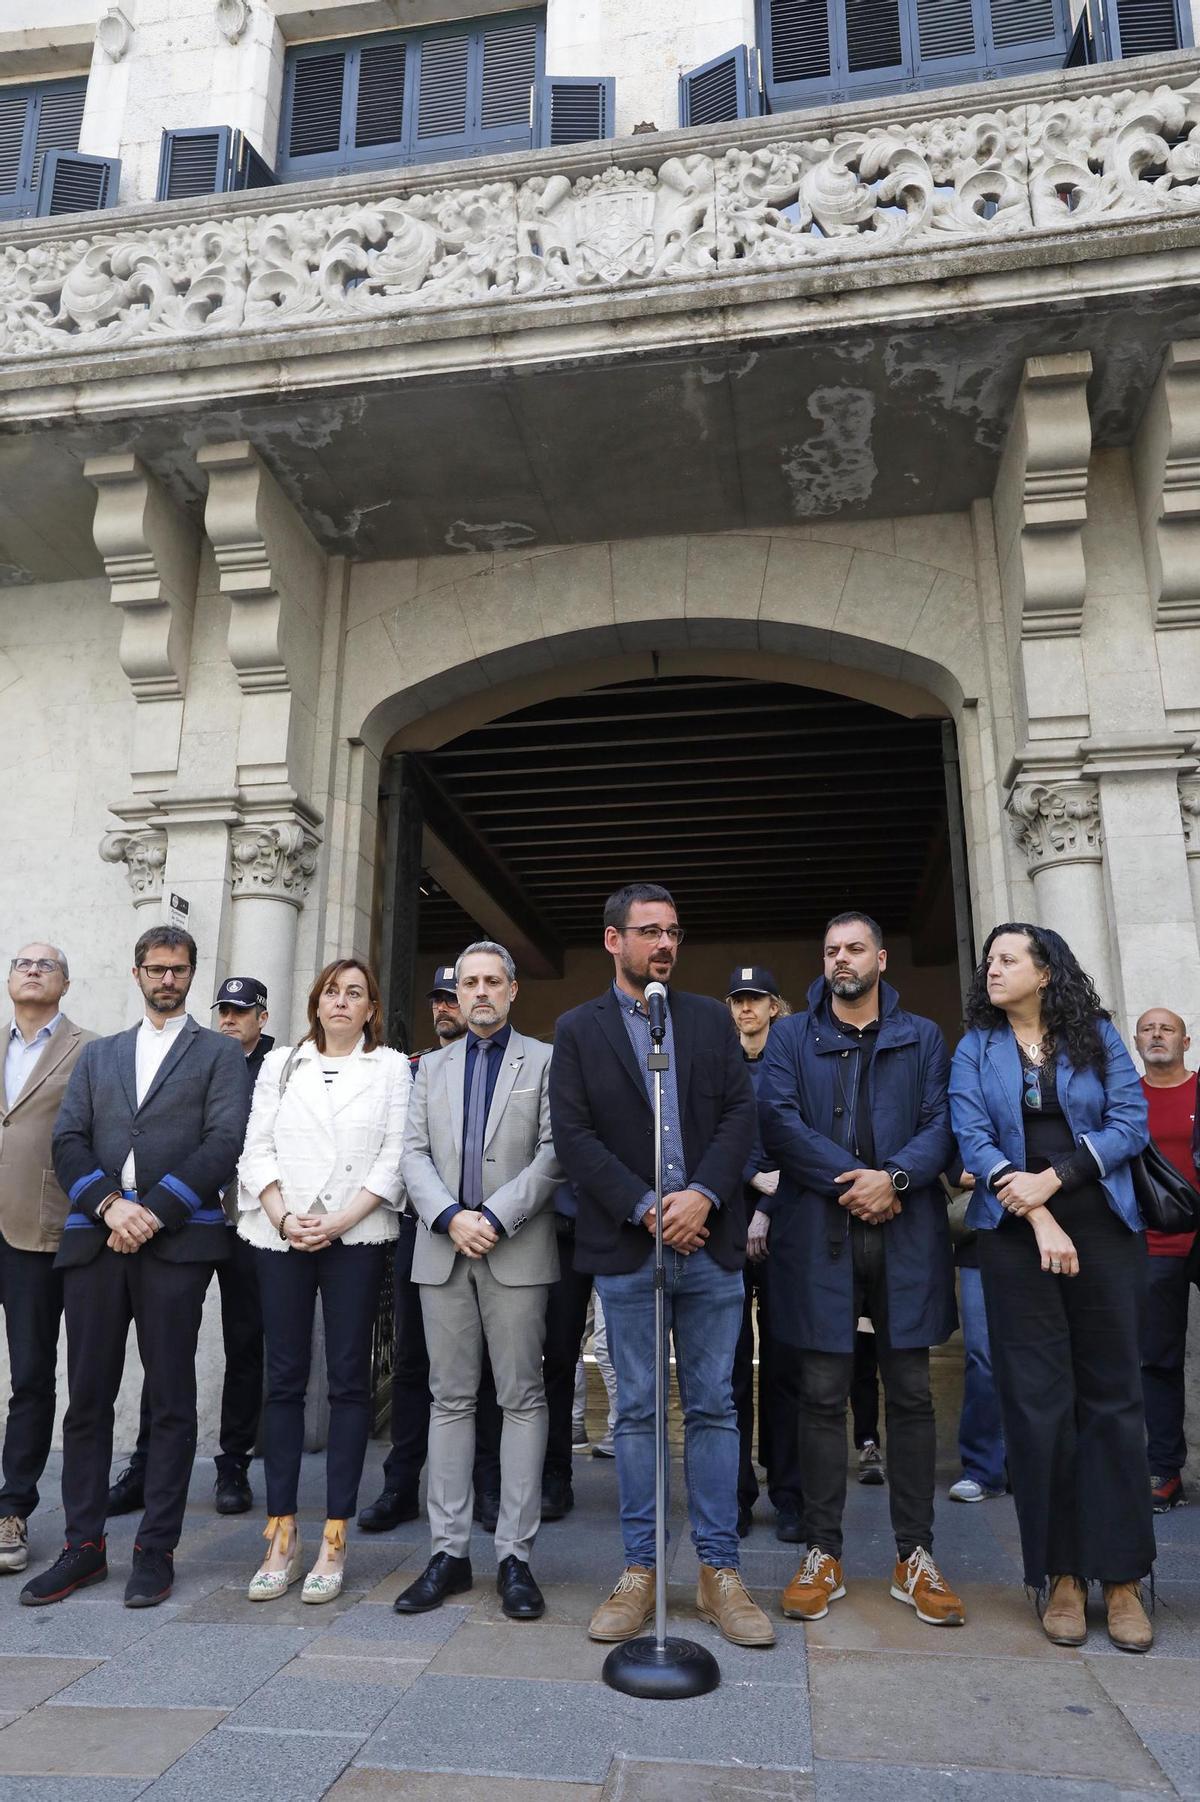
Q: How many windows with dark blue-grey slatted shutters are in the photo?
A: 3